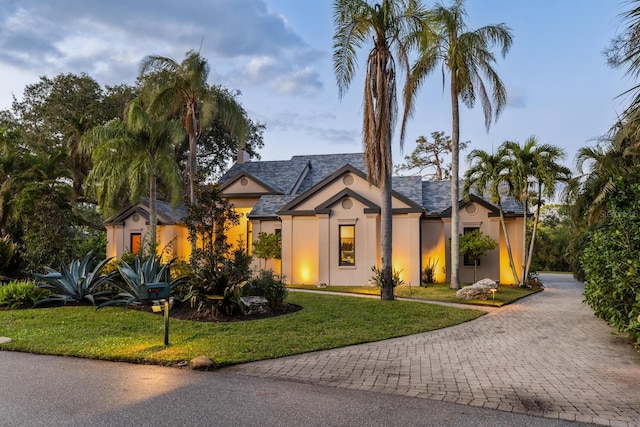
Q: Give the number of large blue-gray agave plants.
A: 2